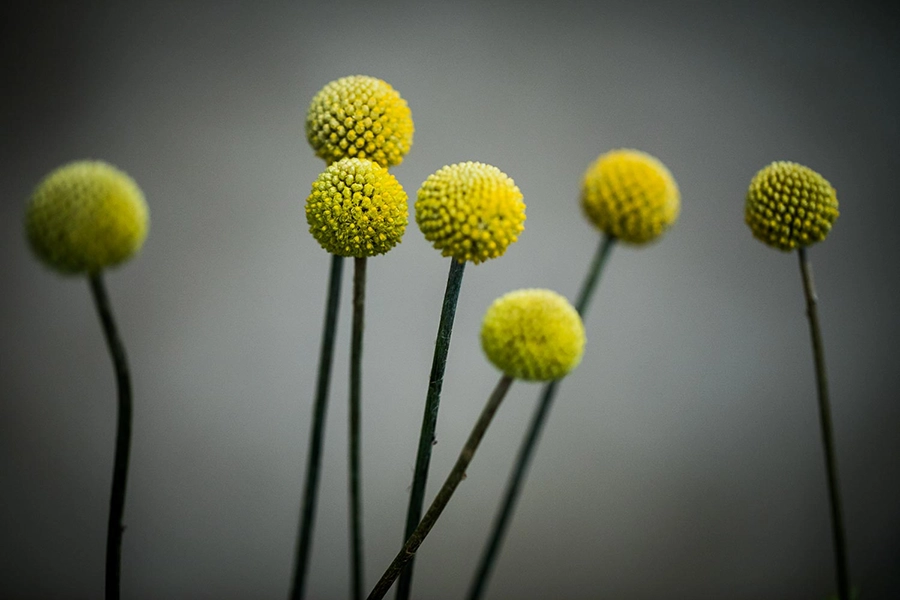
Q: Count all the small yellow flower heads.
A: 7